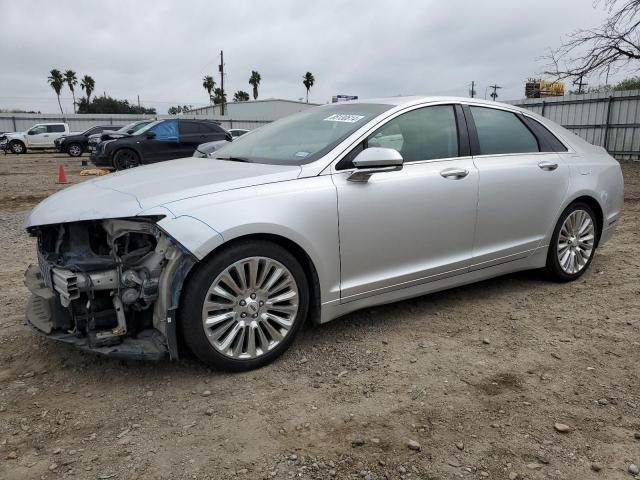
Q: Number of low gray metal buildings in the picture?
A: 1